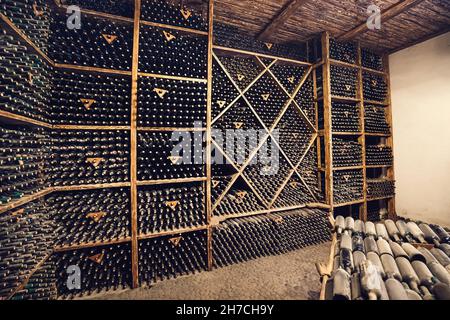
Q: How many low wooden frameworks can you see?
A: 1